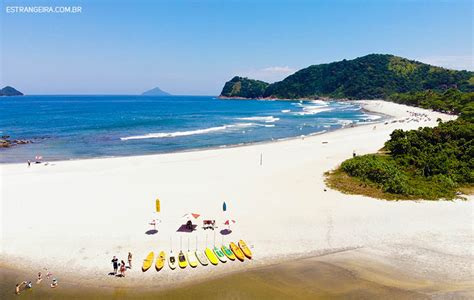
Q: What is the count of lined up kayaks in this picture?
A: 11